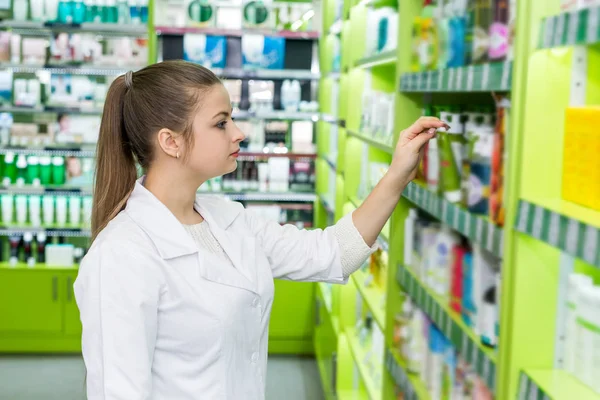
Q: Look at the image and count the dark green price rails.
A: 7